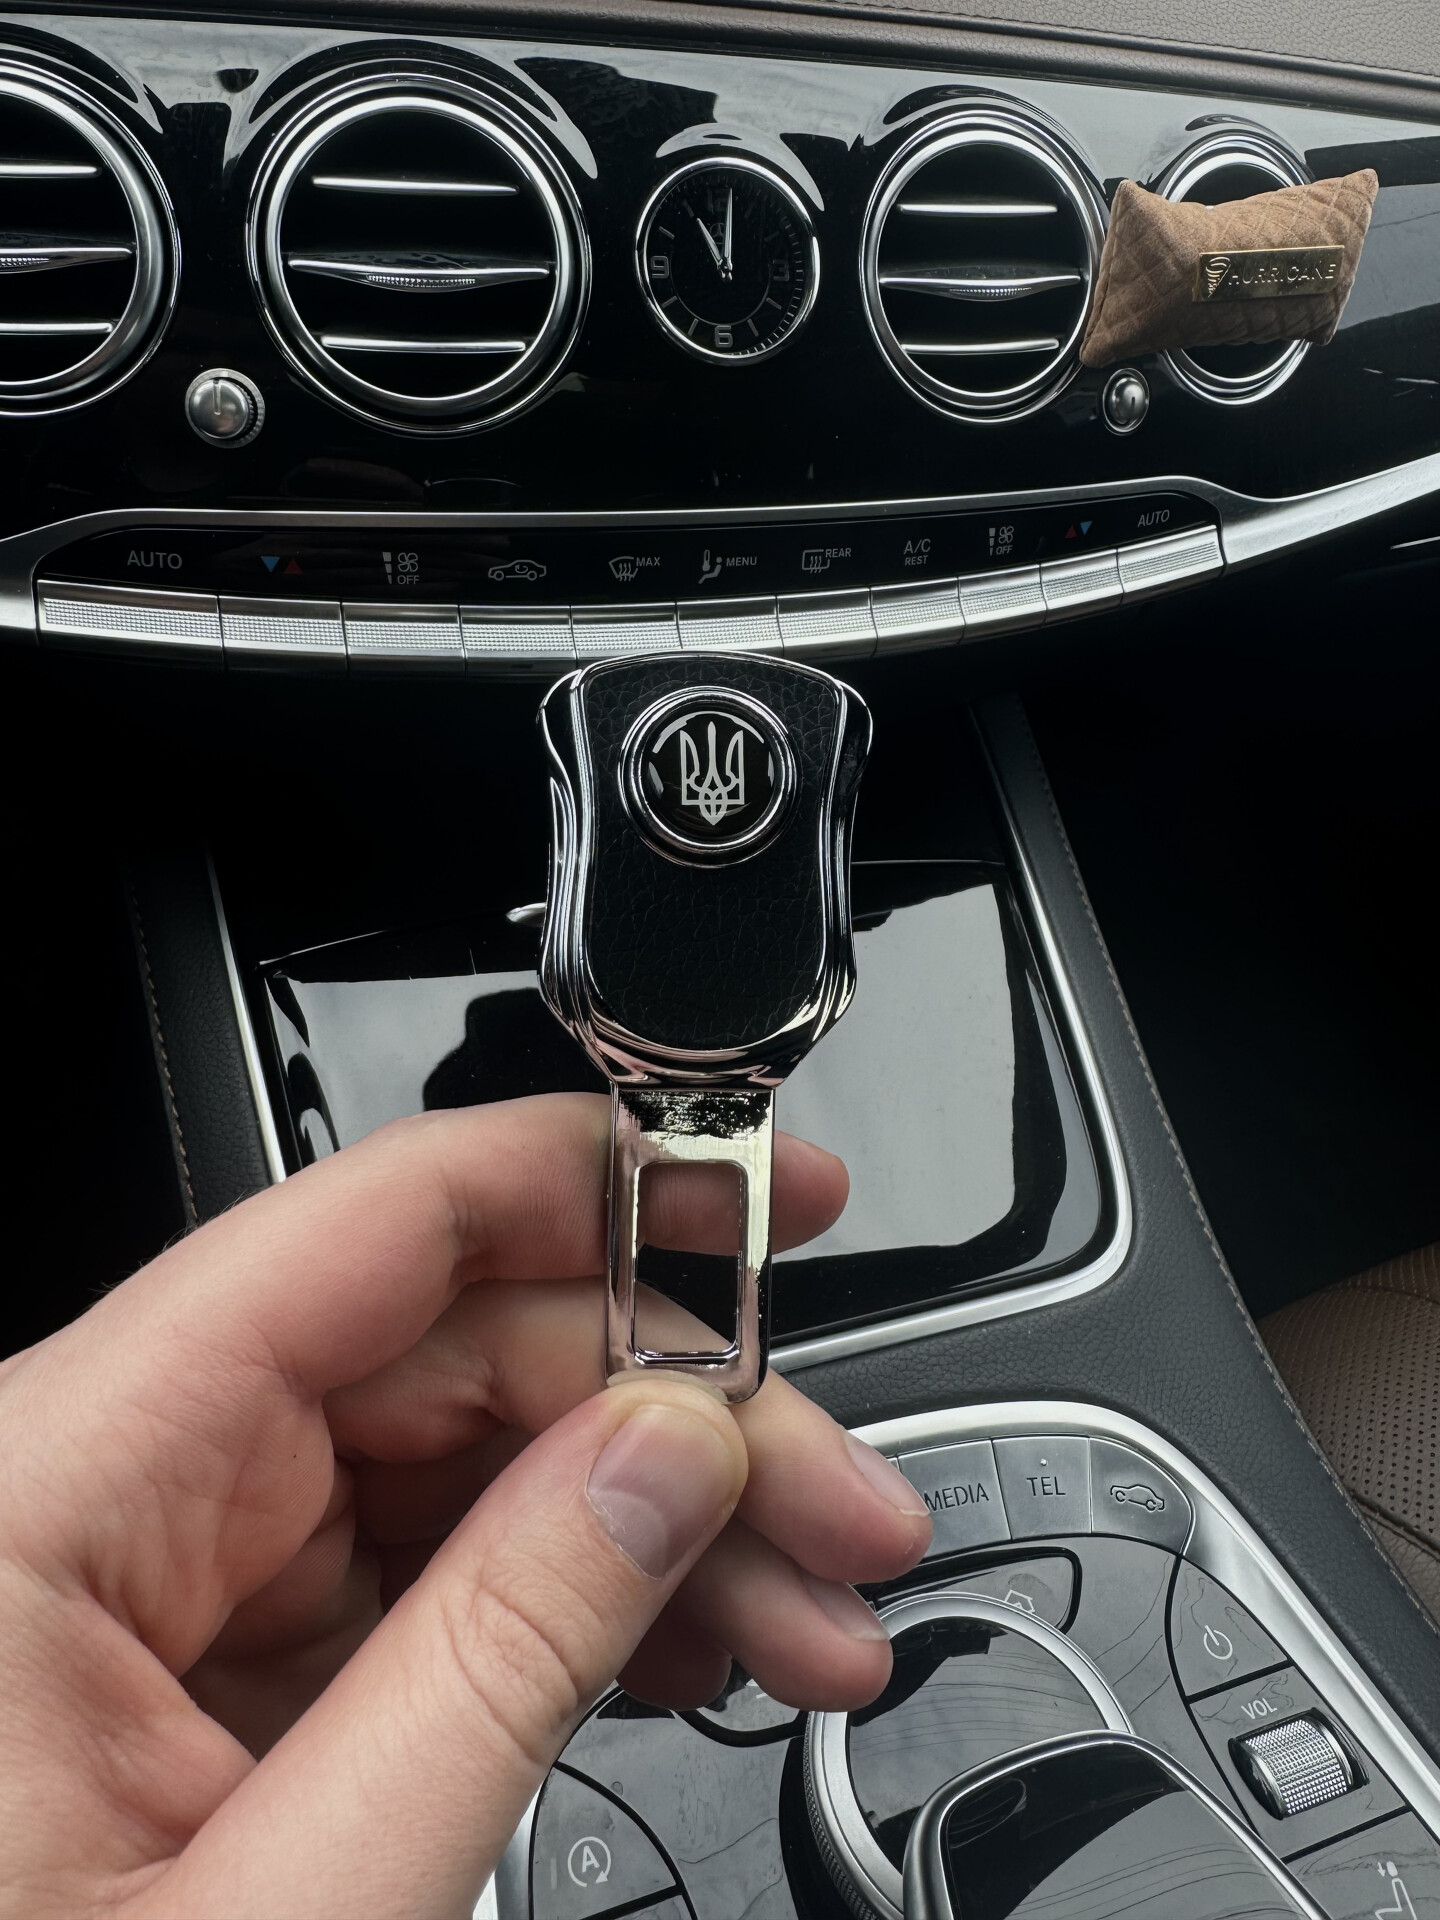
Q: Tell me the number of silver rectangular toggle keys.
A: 11